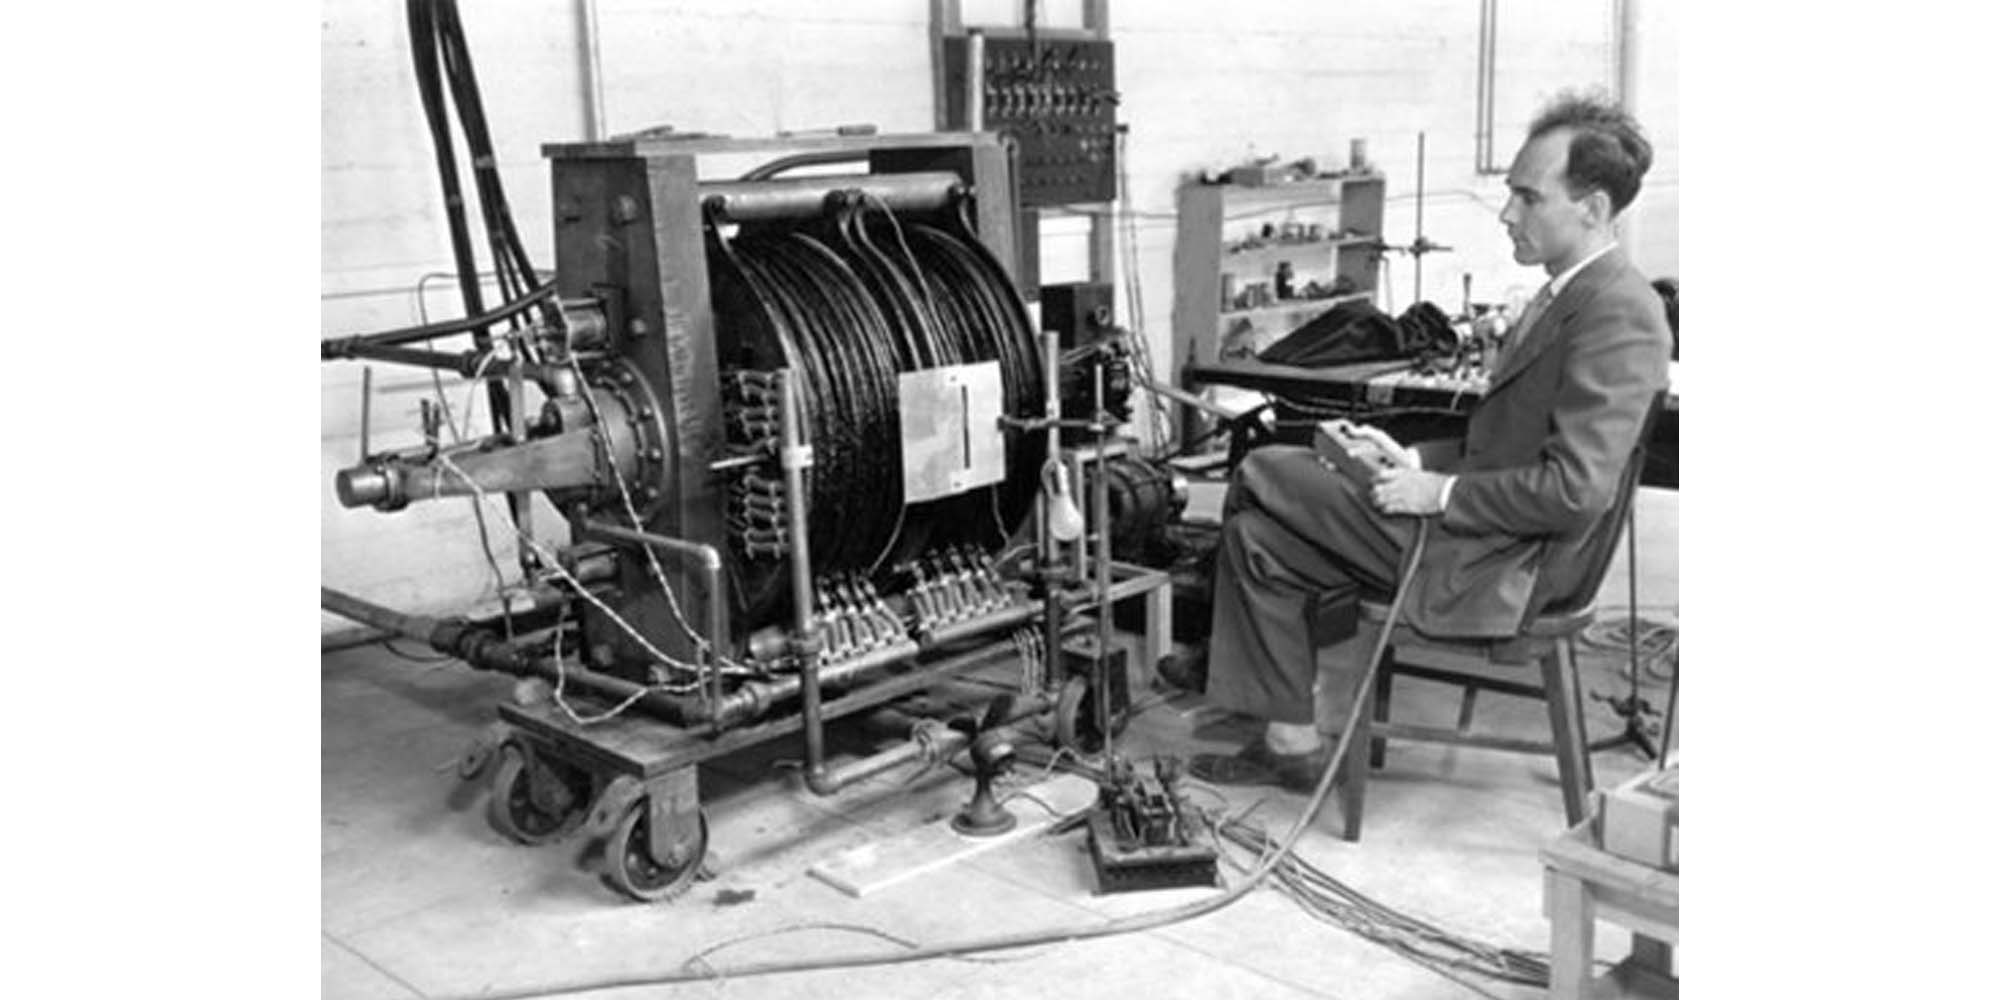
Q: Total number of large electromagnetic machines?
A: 1